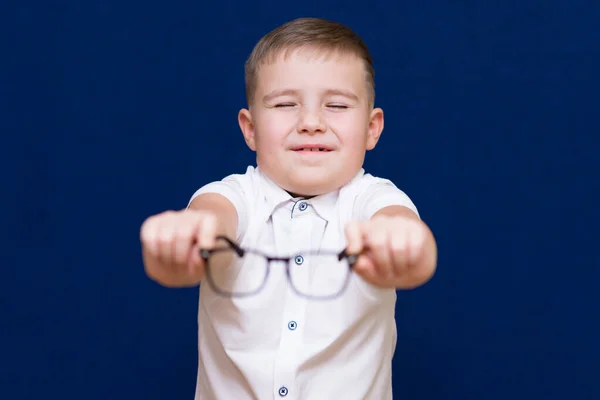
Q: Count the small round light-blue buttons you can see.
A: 4